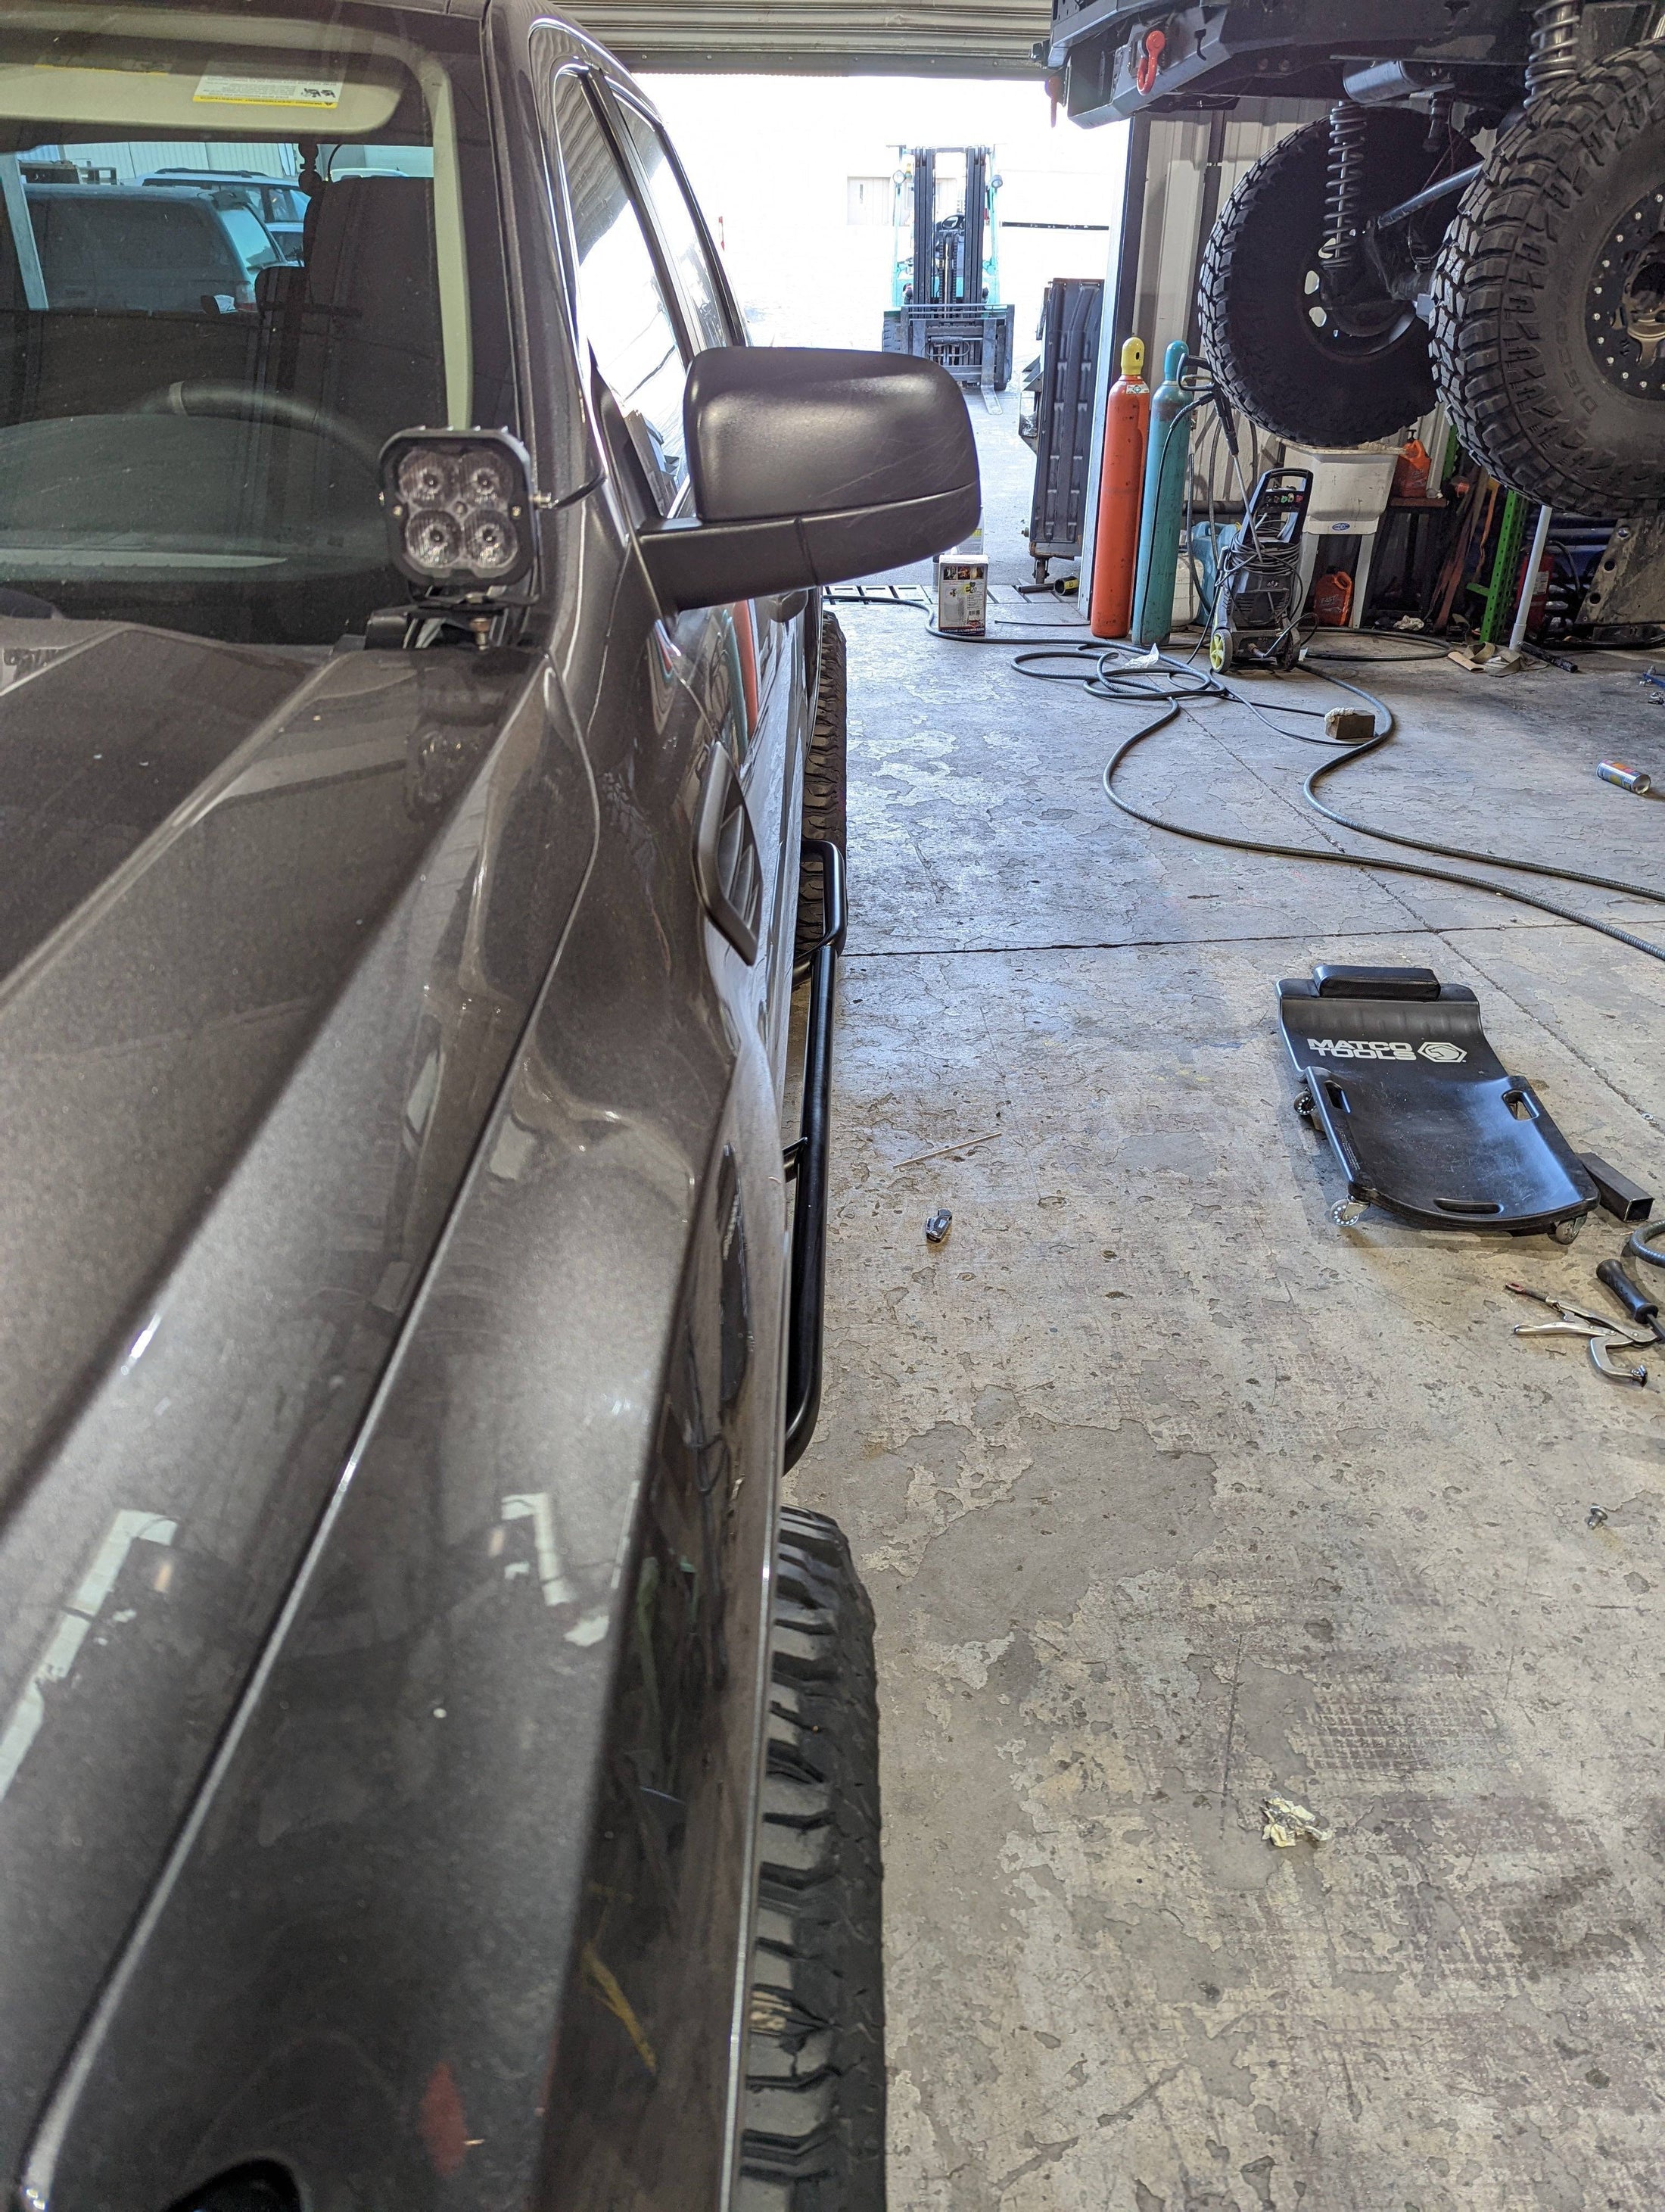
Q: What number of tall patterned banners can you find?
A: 0